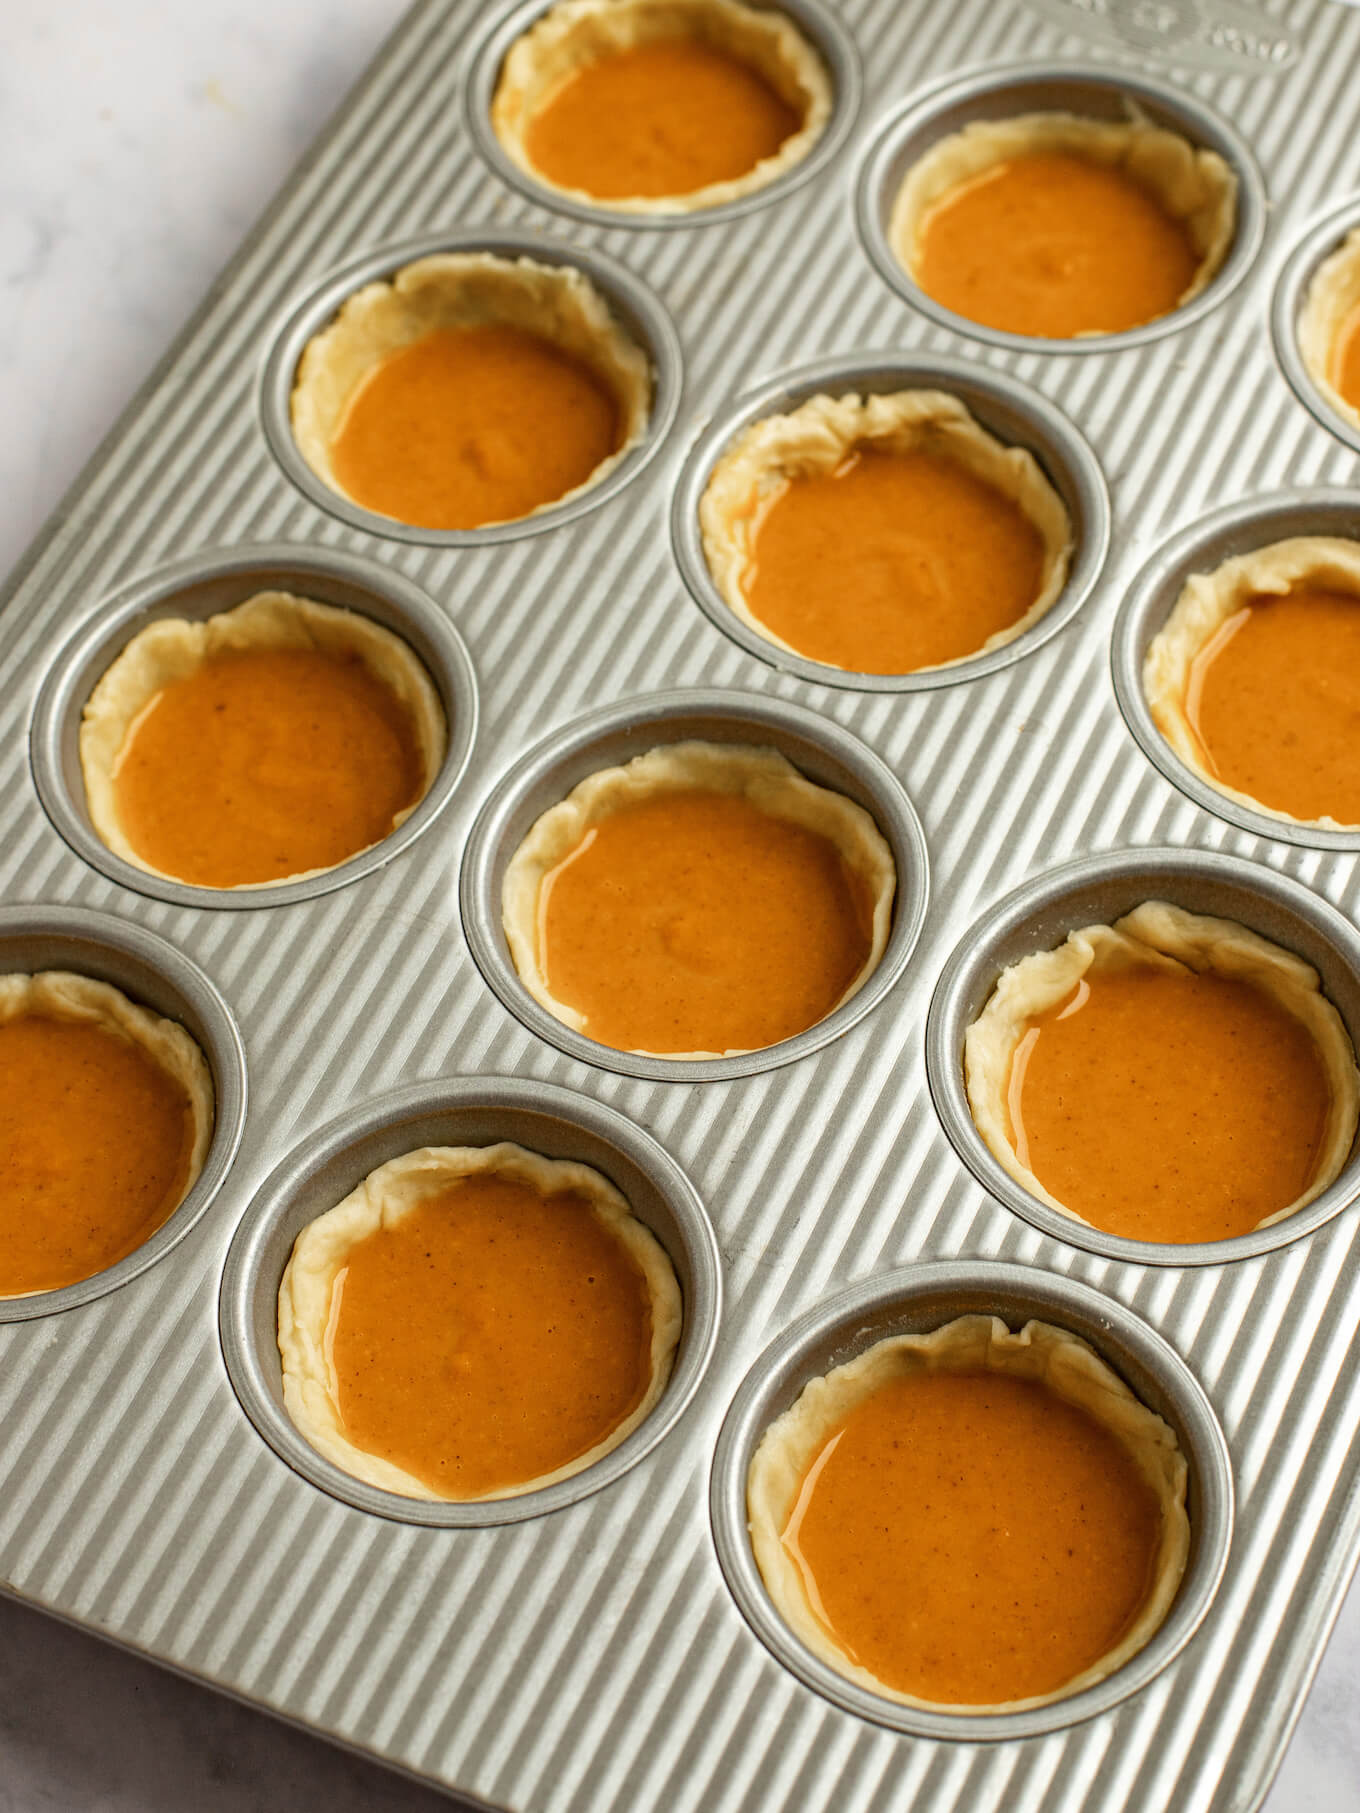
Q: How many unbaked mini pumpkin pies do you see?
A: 12